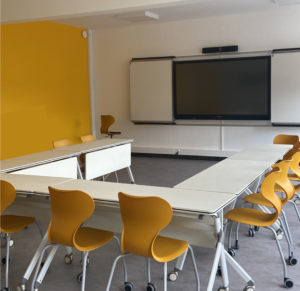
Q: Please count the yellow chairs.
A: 11